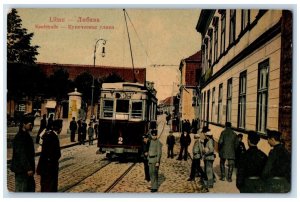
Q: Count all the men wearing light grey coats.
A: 3